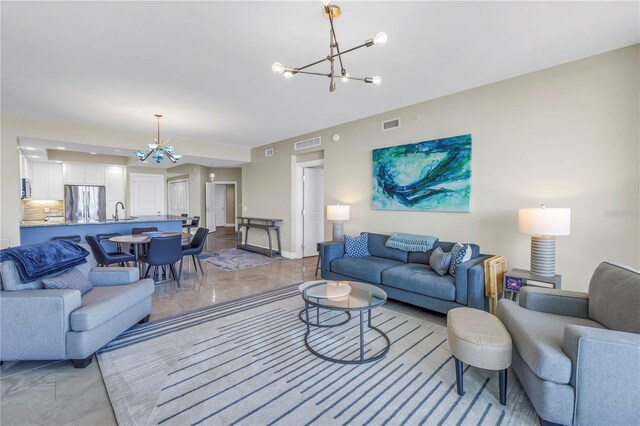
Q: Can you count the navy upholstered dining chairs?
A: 4